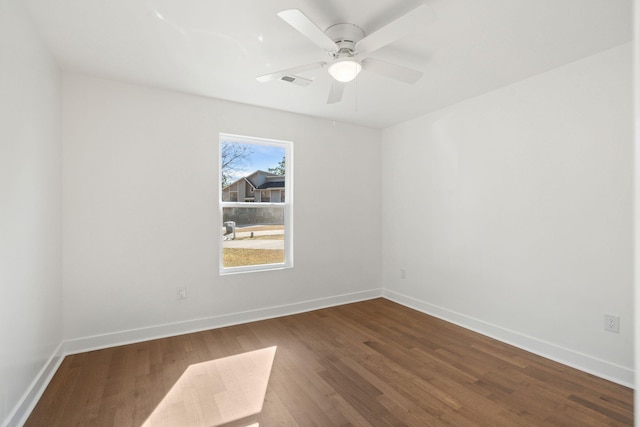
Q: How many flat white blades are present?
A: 5